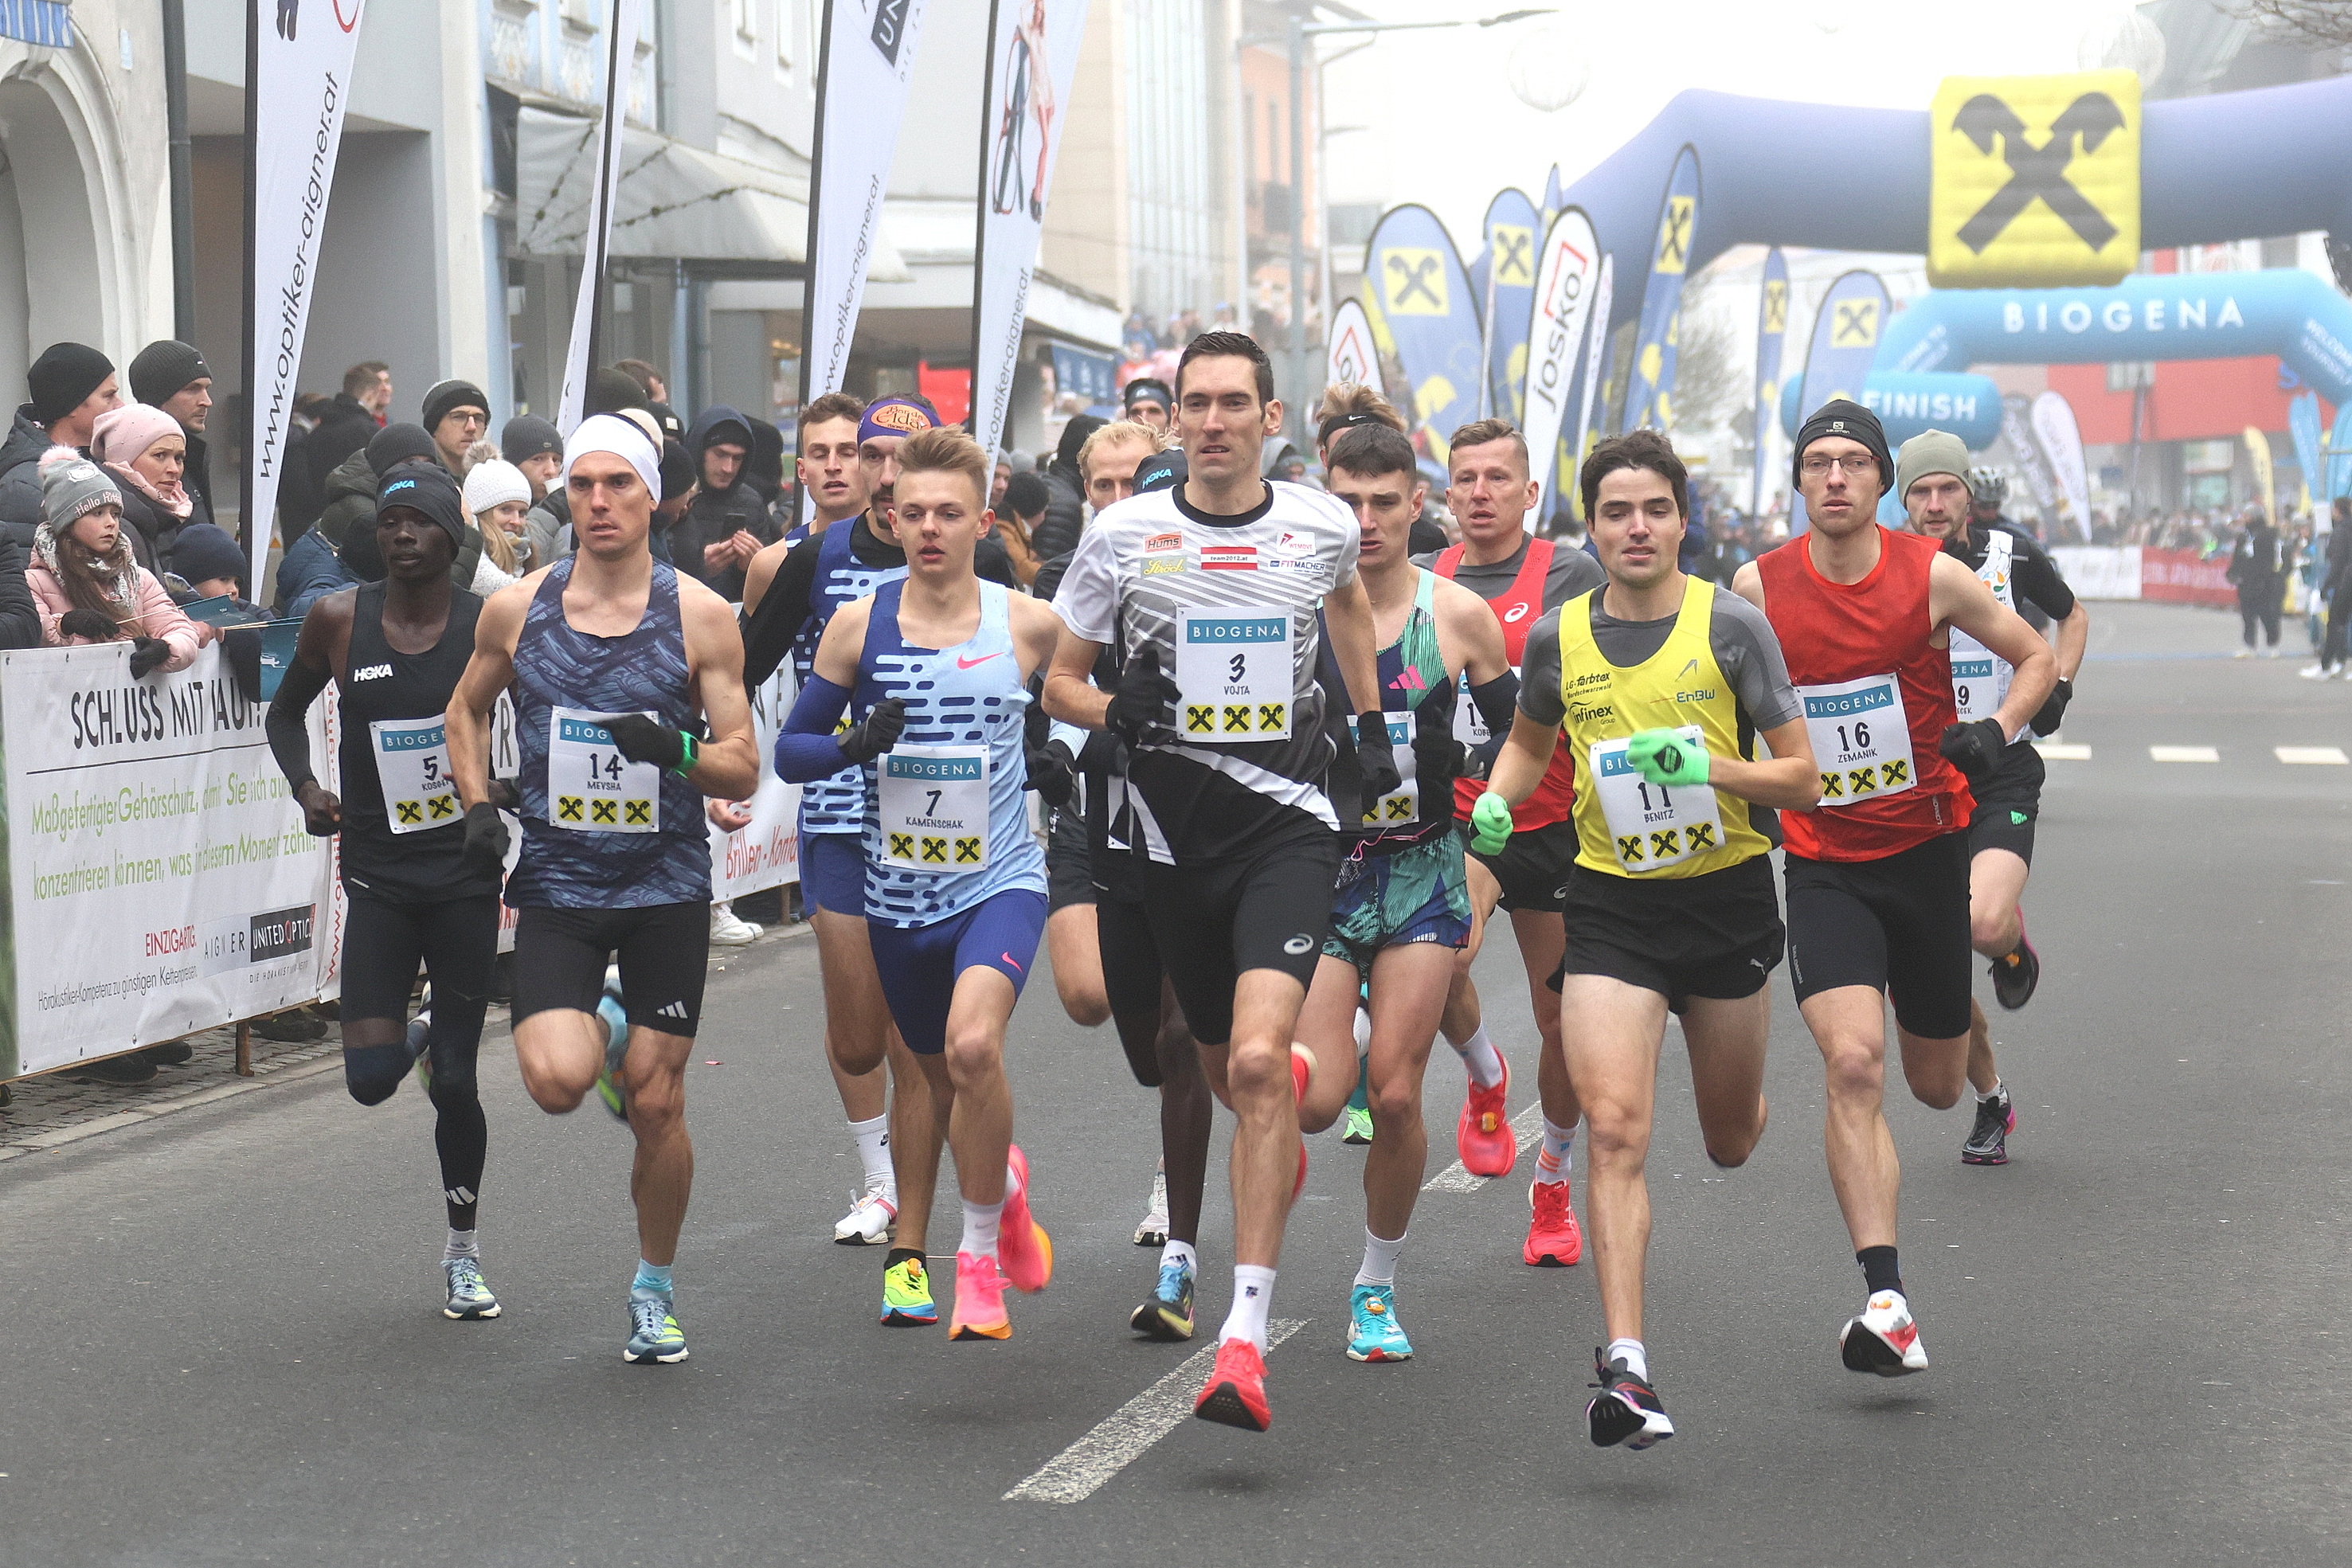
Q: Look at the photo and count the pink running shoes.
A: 2